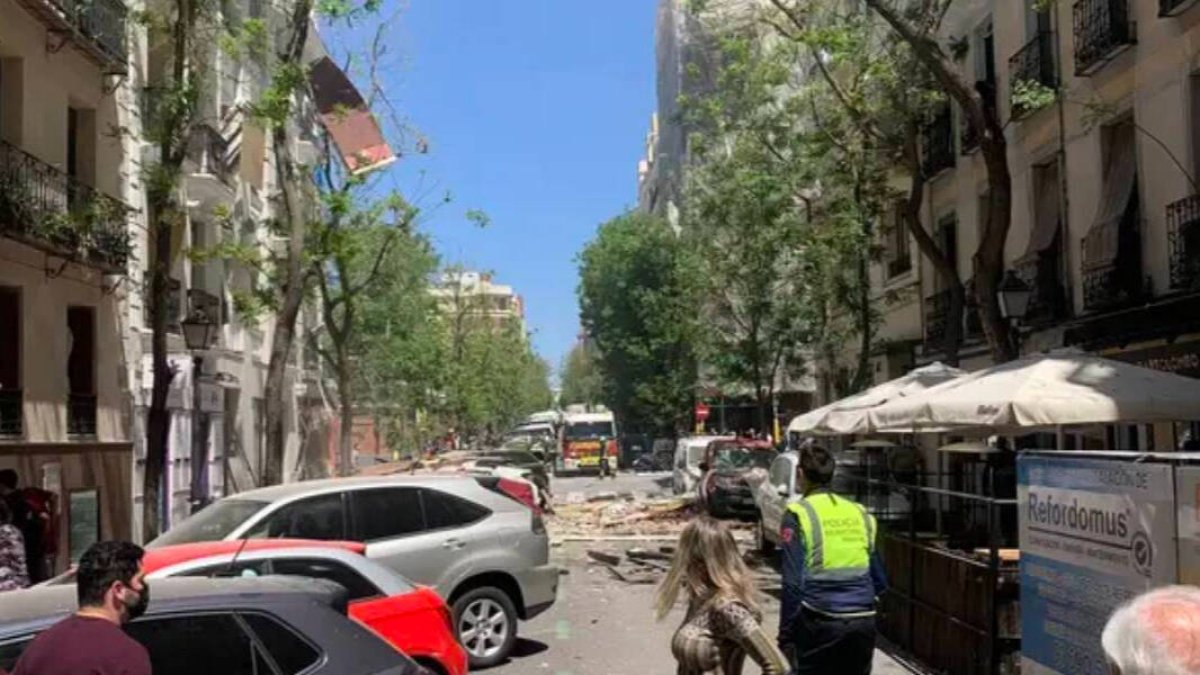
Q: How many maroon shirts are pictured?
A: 1